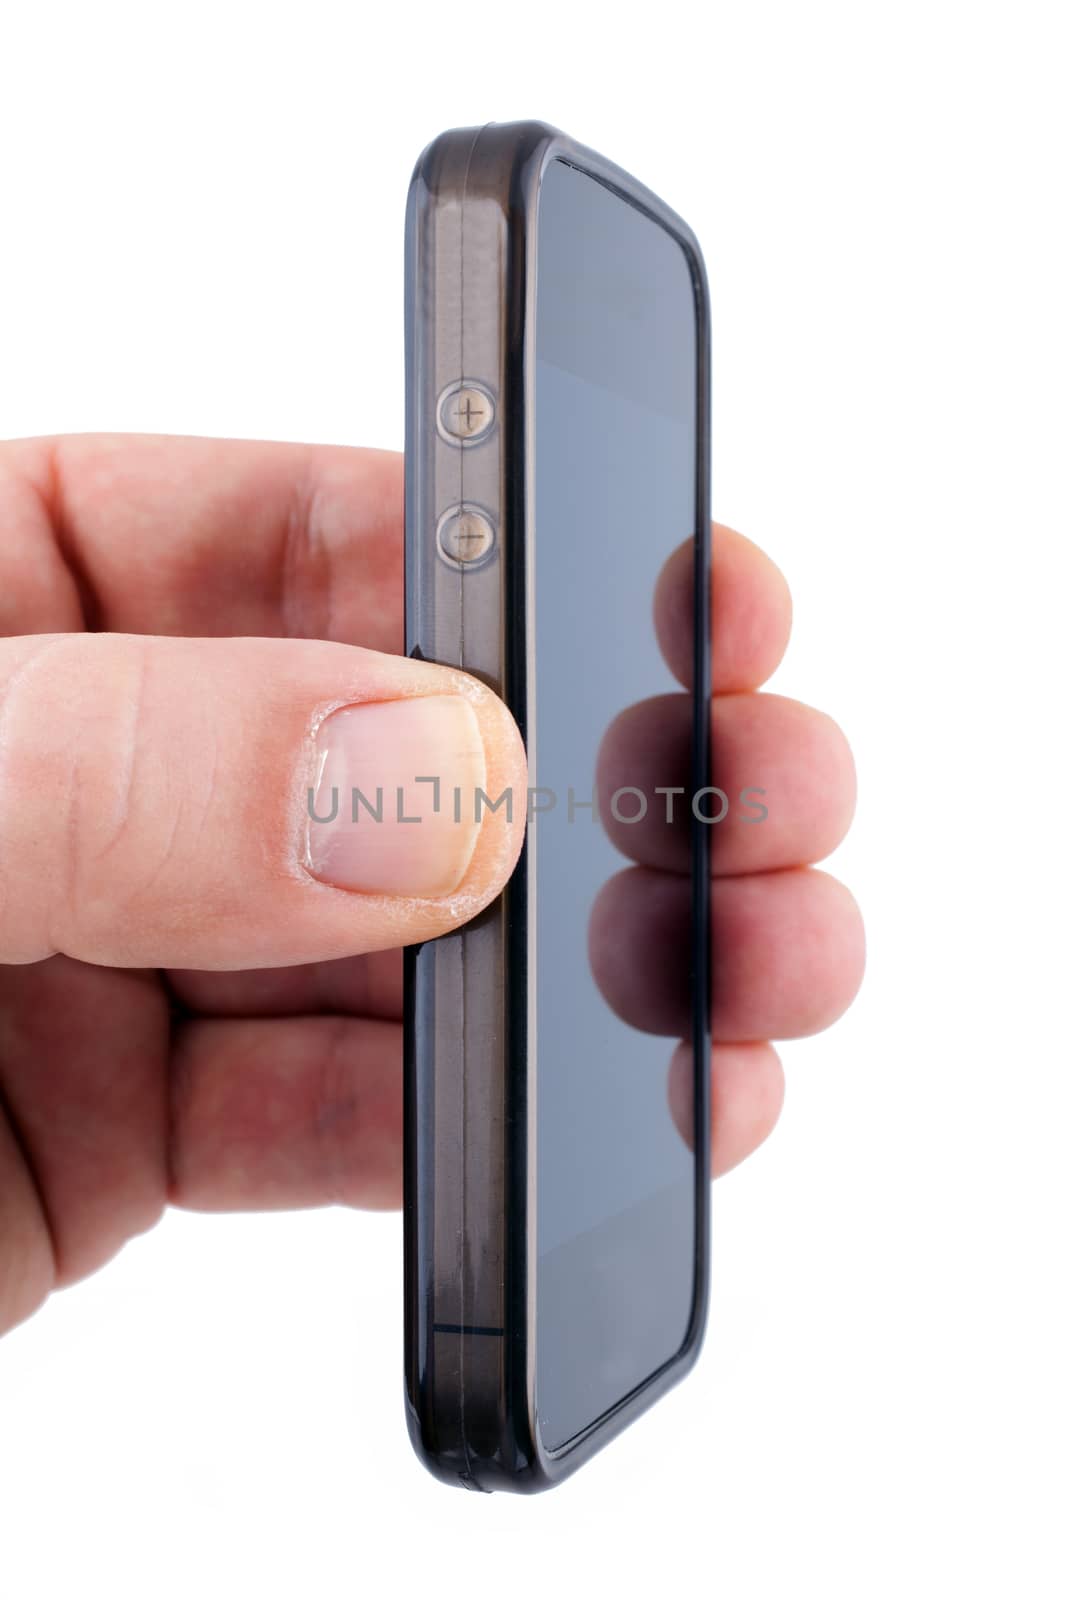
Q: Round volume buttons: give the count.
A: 2